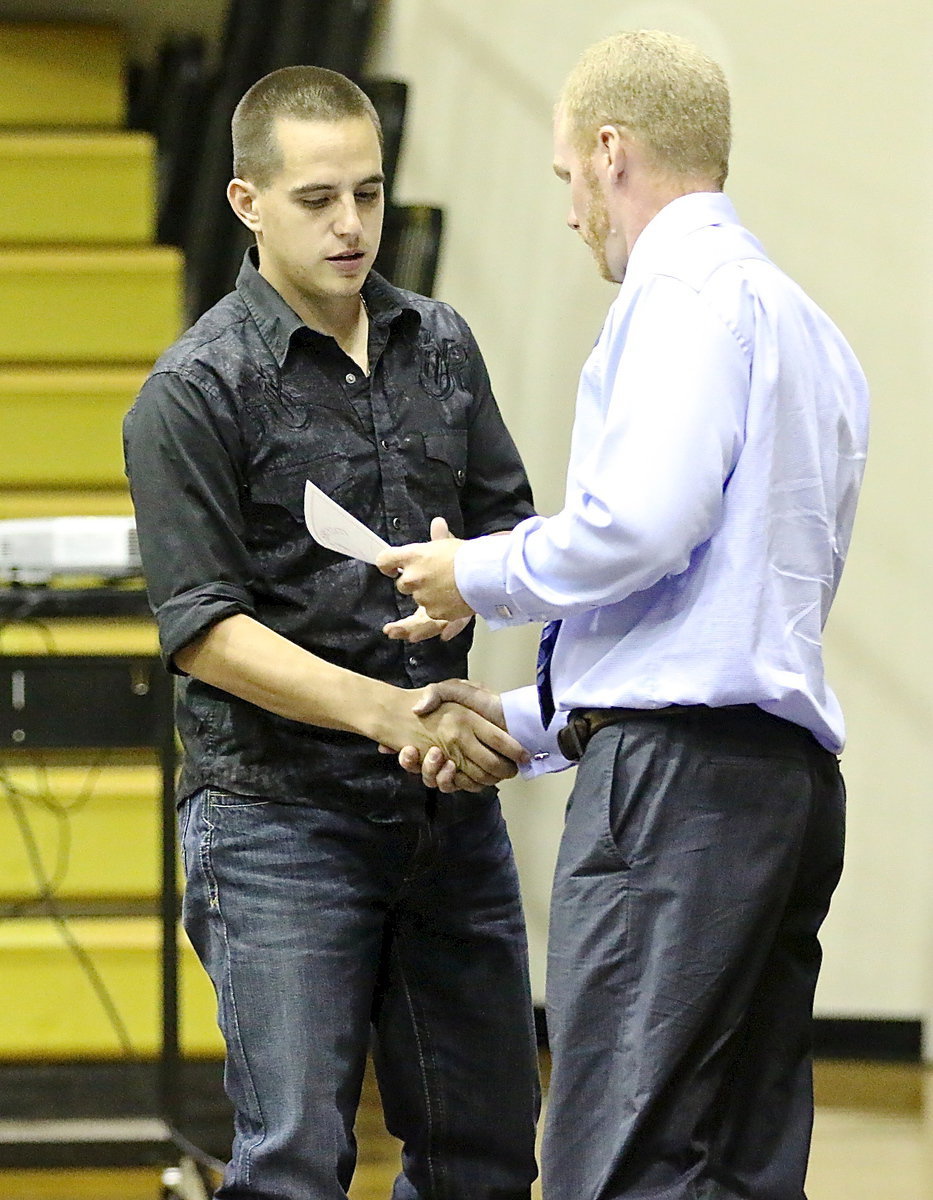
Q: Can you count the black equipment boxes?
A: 1